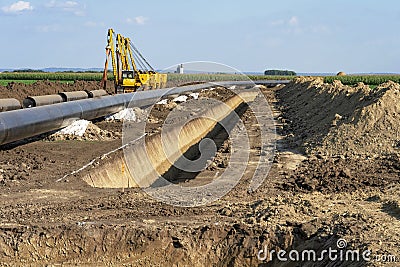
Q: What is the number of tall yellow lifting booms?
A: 4